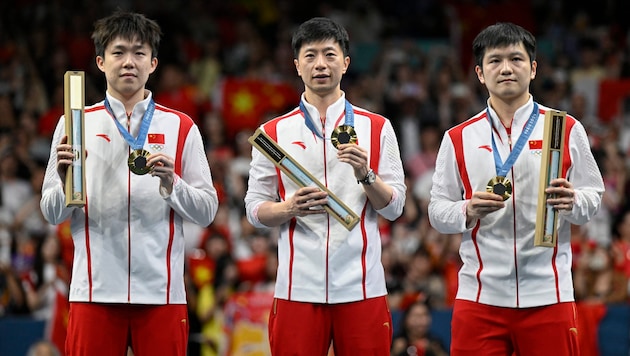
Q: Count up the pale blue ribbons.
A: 3